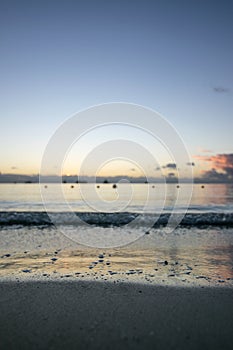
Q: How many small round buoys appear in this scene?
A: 7